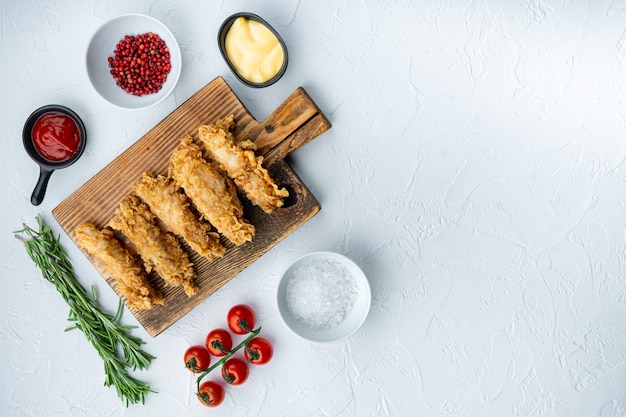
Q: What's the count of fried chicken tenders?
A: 5